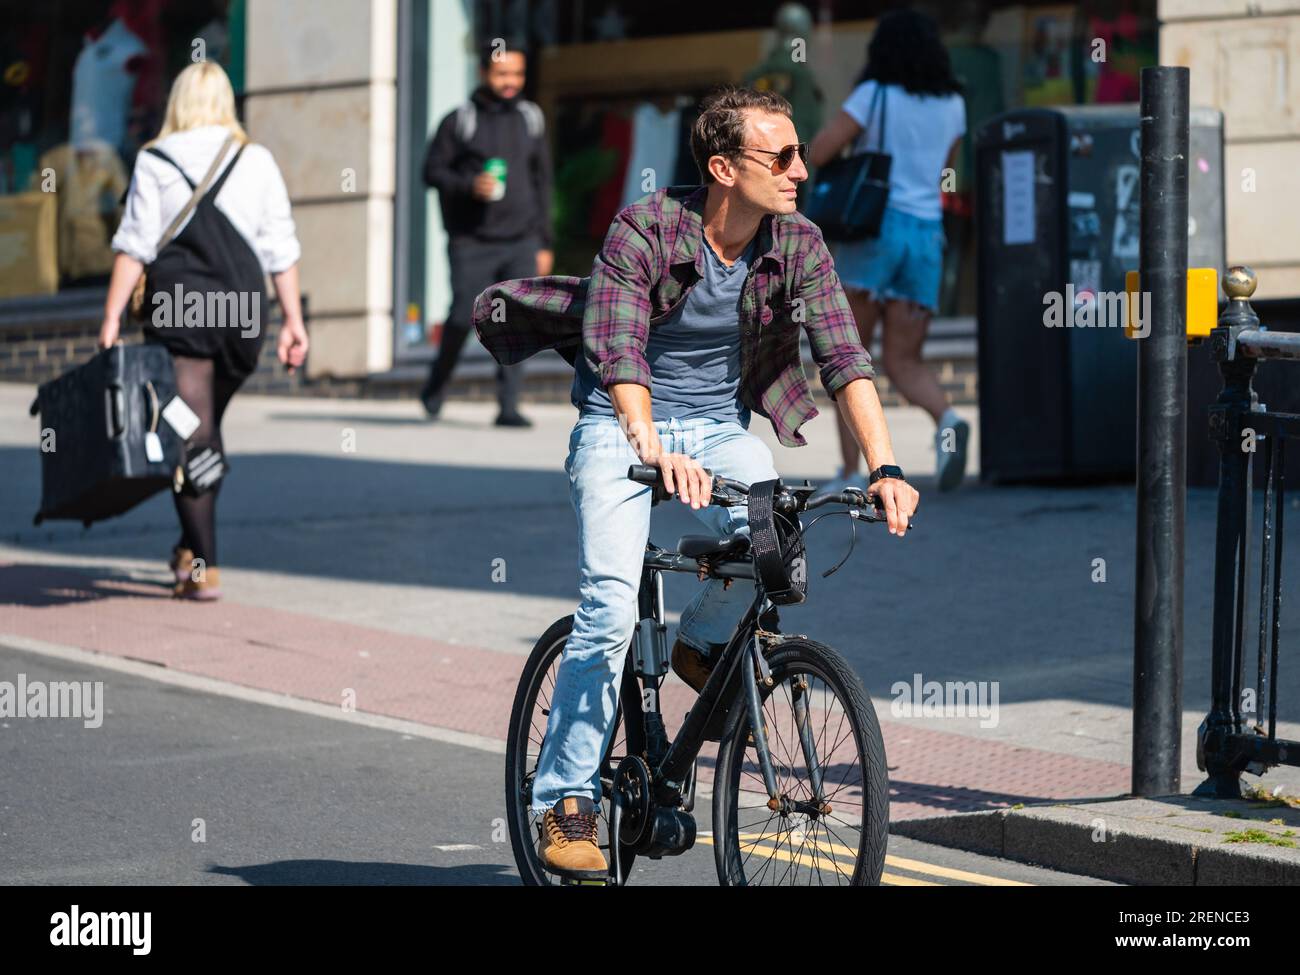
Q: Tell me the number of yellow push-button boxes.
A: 1